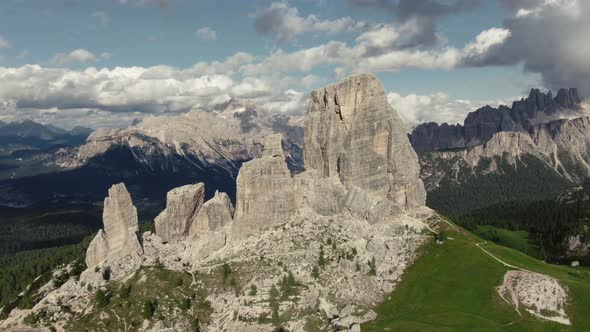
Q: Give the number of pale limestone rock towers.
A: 5